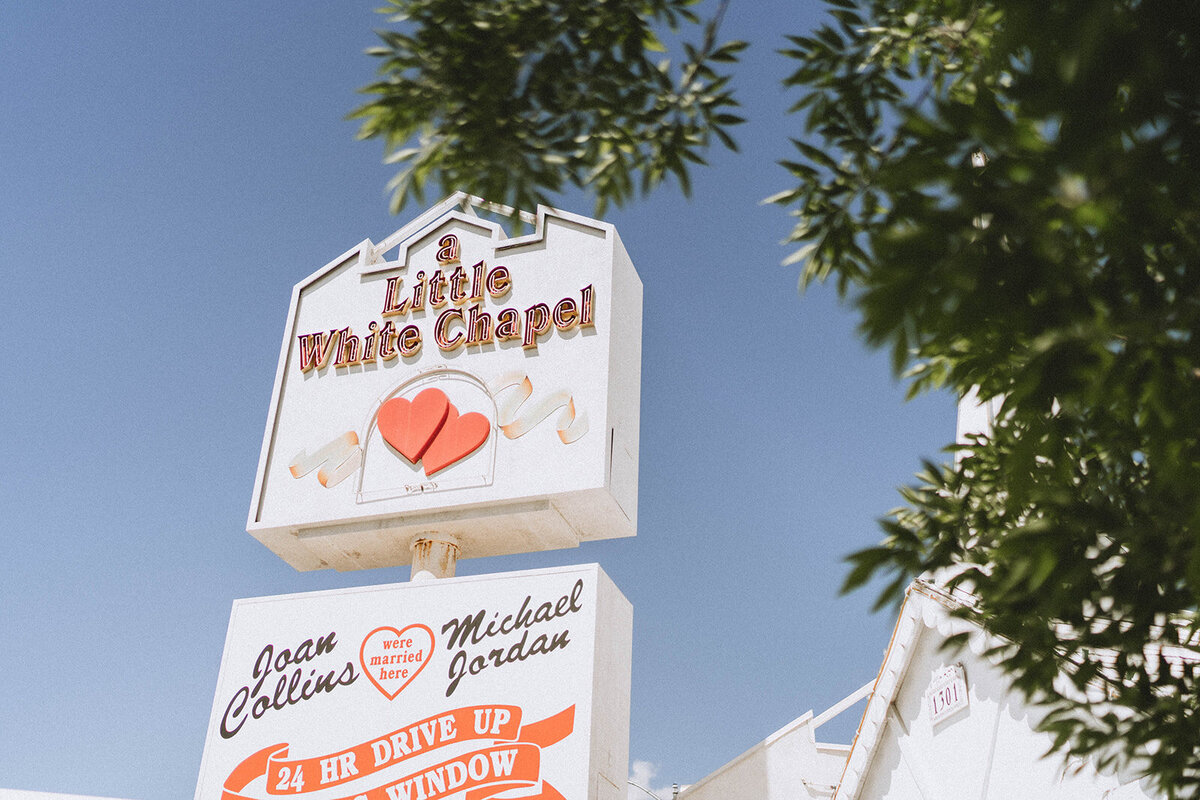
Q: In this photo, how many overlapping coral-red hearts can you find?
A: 2